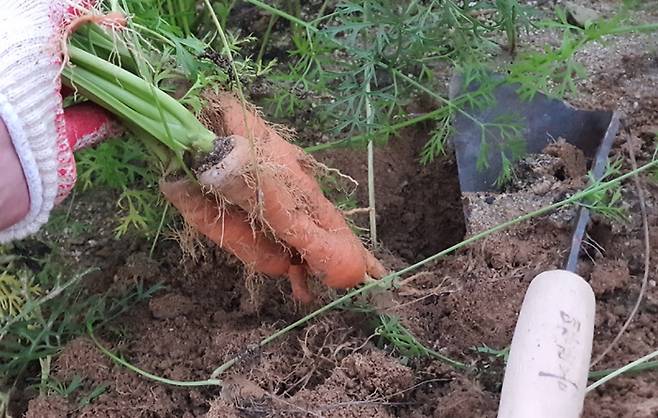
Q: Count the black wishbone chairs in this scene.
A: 0